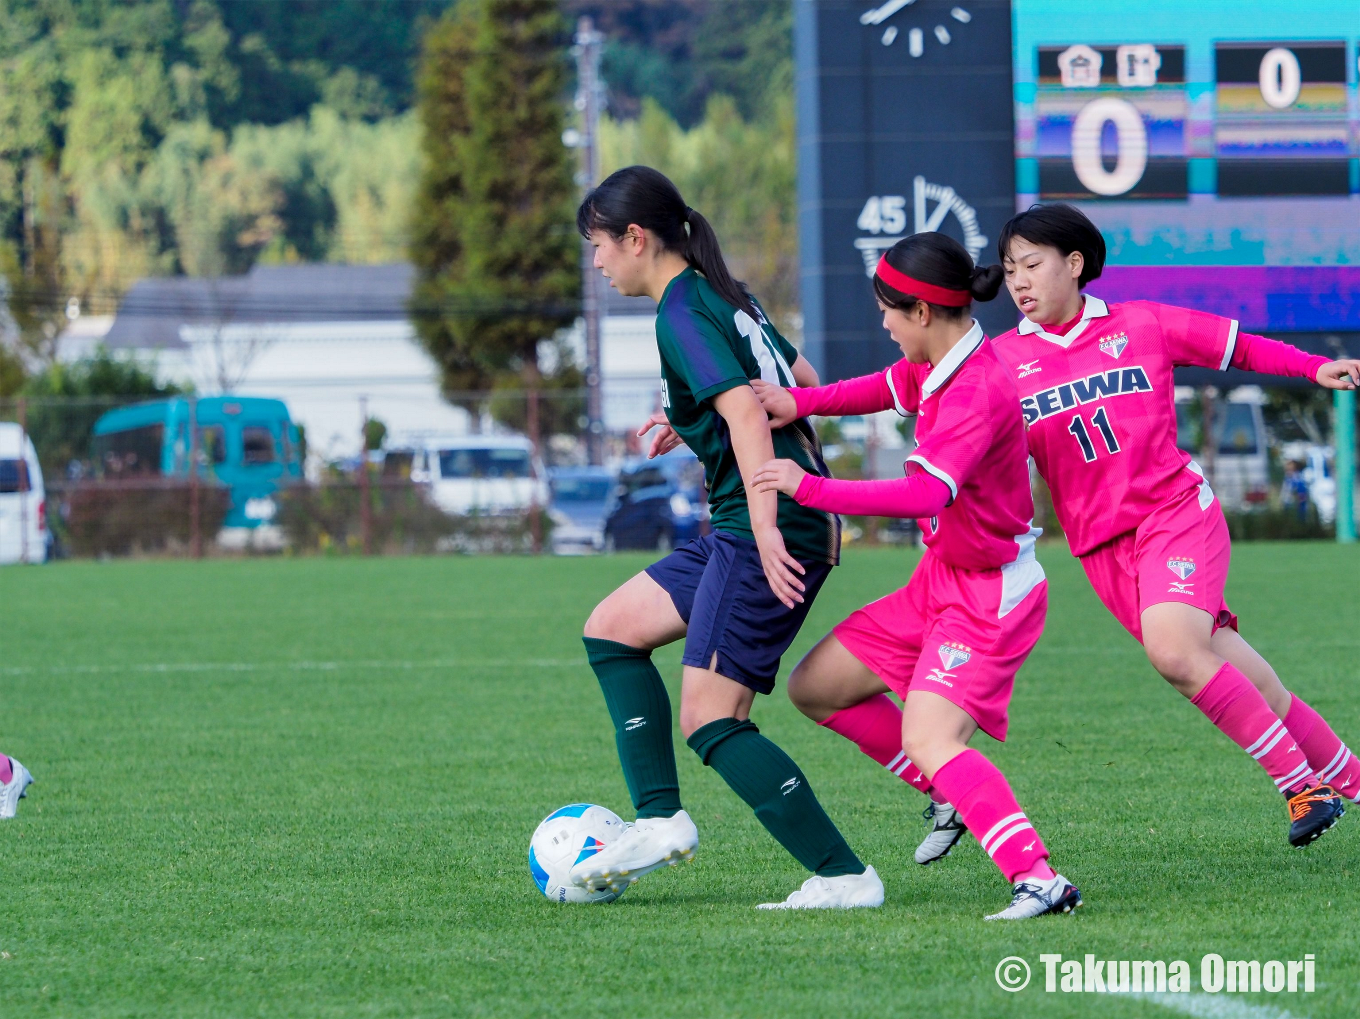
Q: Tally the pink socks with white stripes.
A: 4